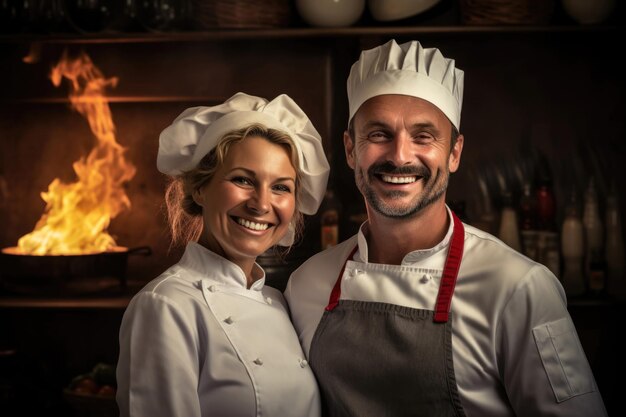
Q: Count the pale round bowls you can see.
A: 3